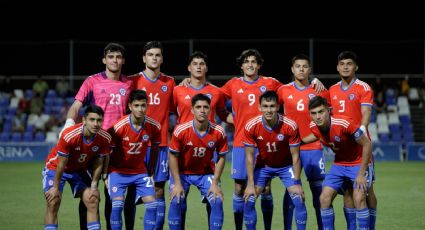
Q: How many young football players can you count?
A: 11